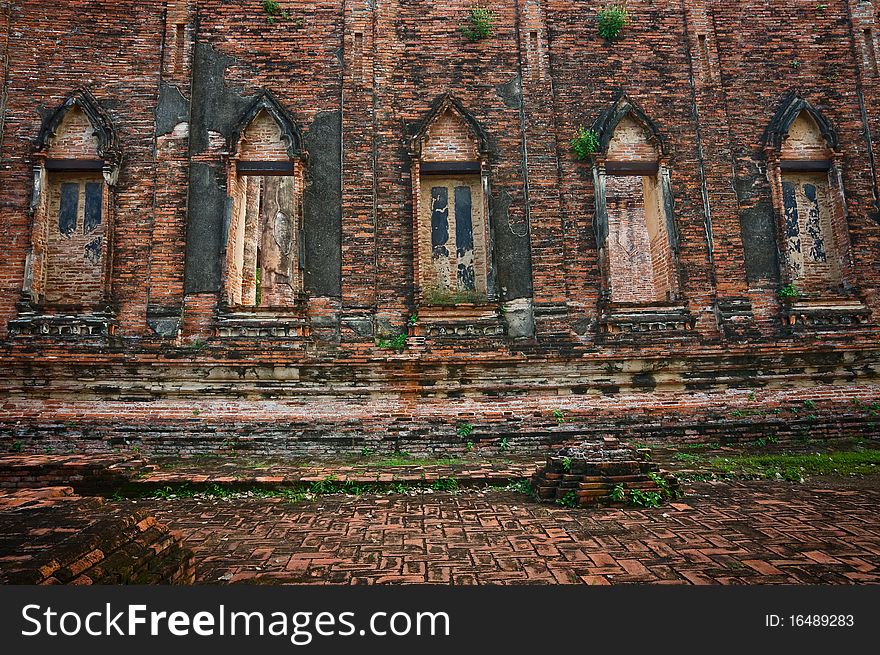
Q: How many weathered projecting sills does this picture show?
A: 5